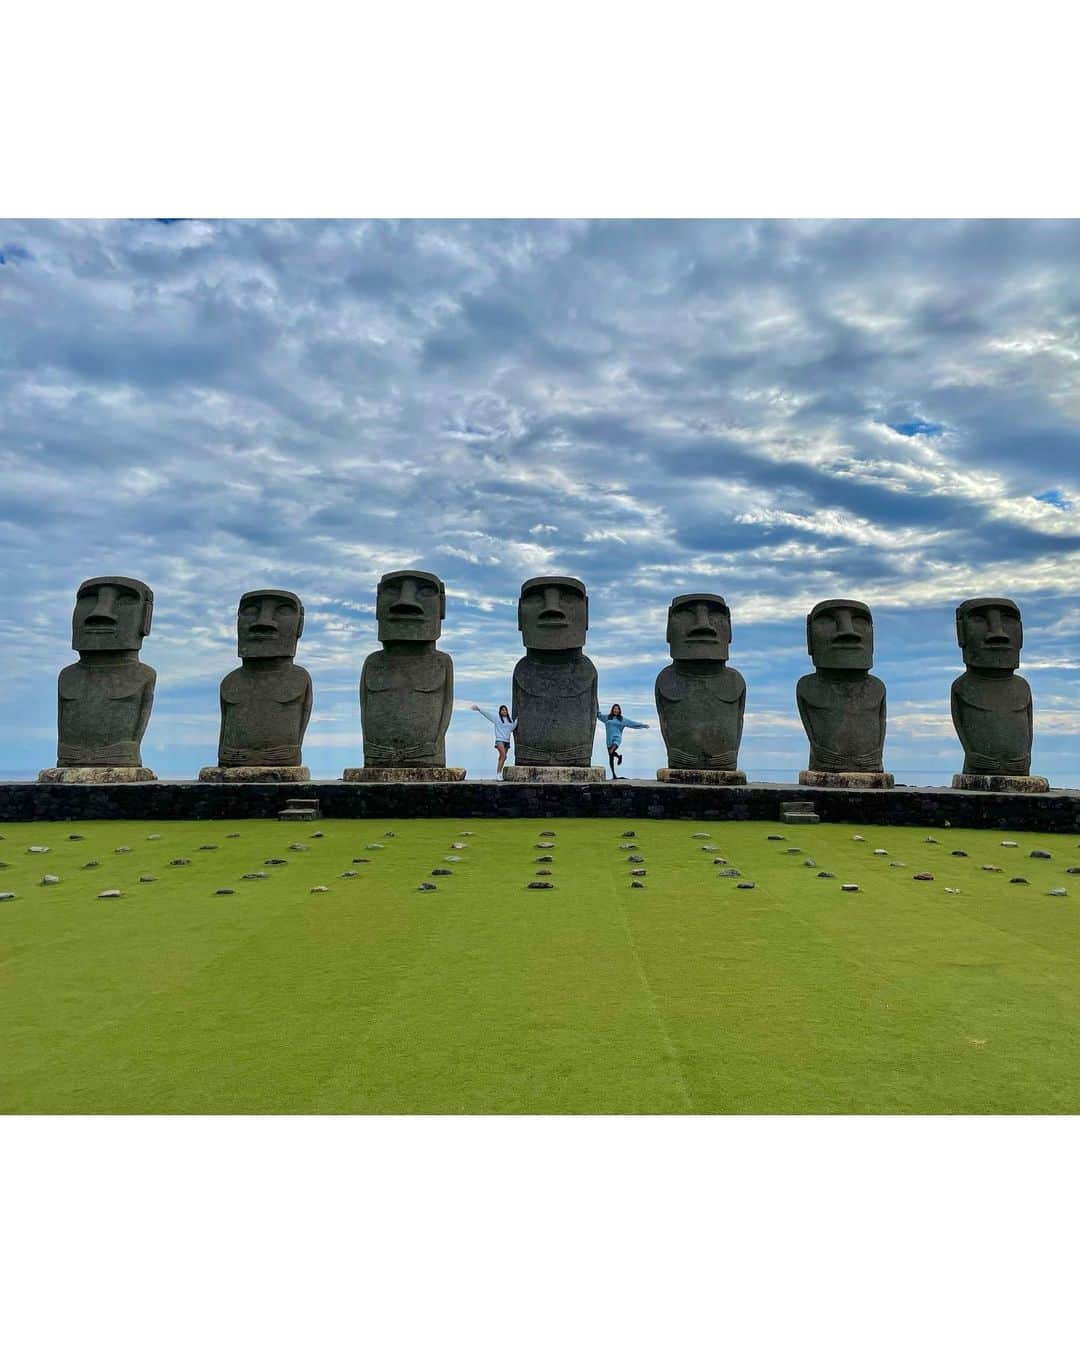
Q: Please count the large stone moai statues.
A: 7